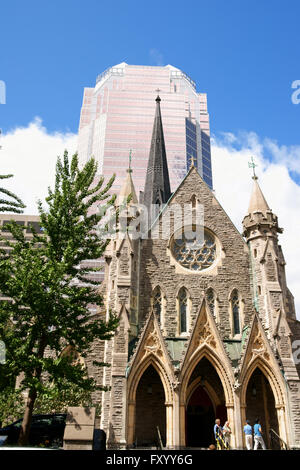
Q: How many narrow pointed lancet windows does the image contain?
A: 4